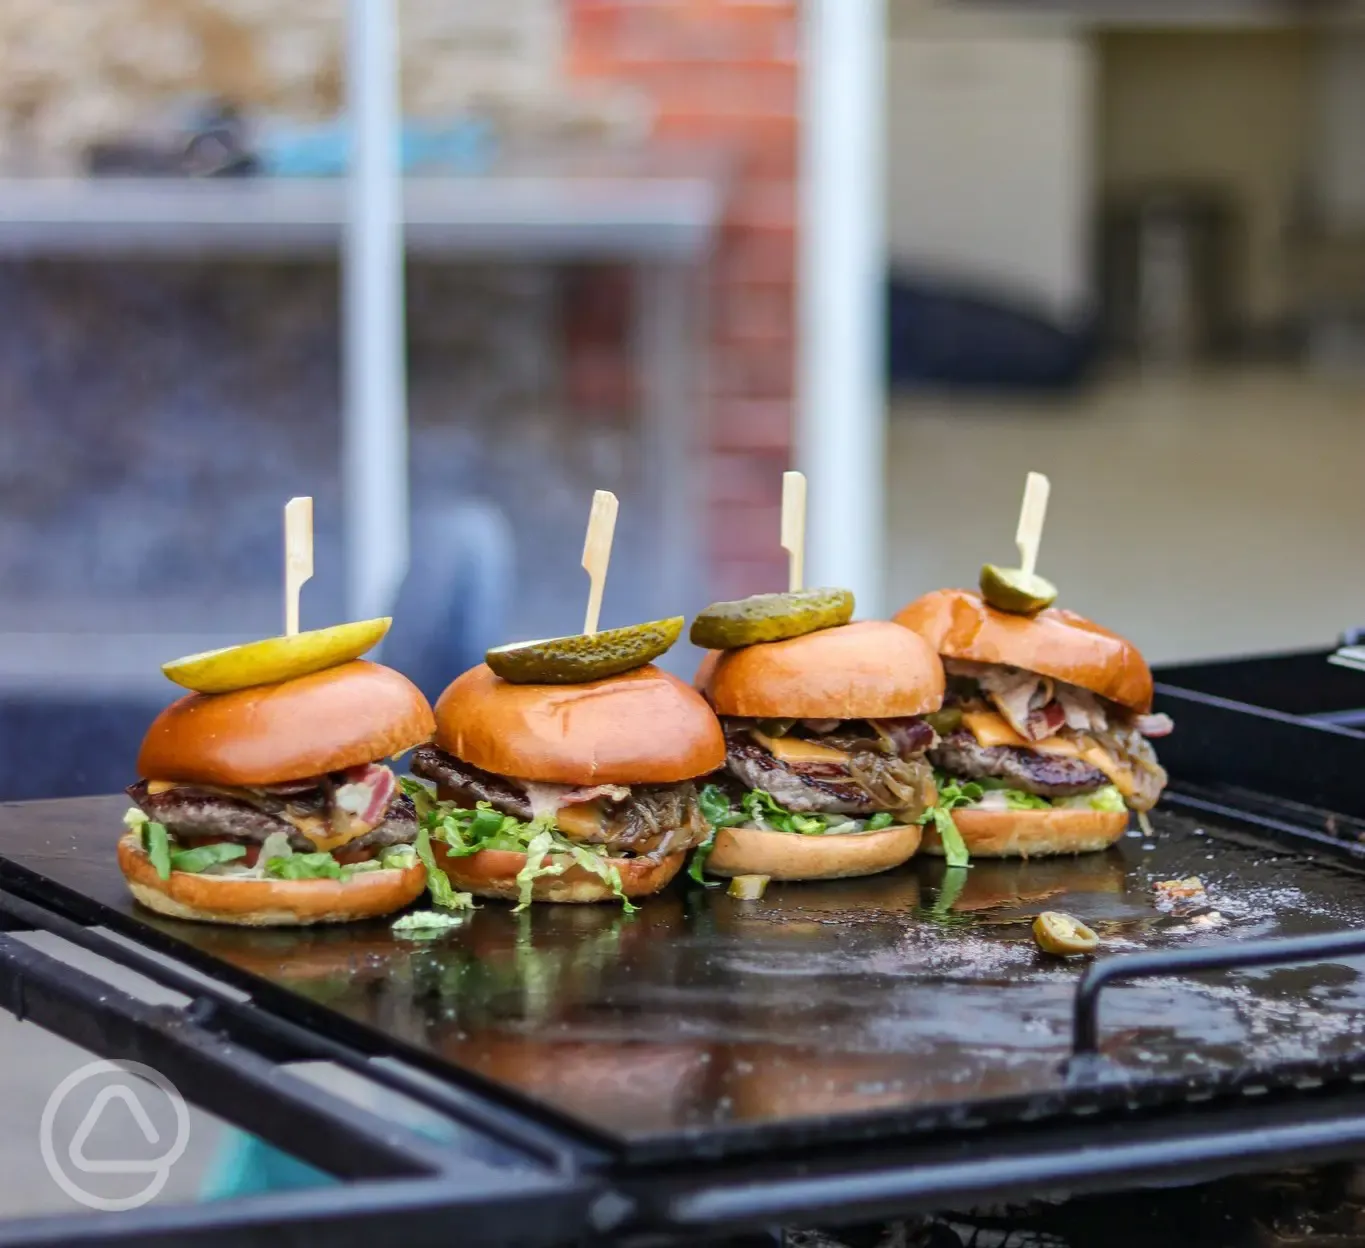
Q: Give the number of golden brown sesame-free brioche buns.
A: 4